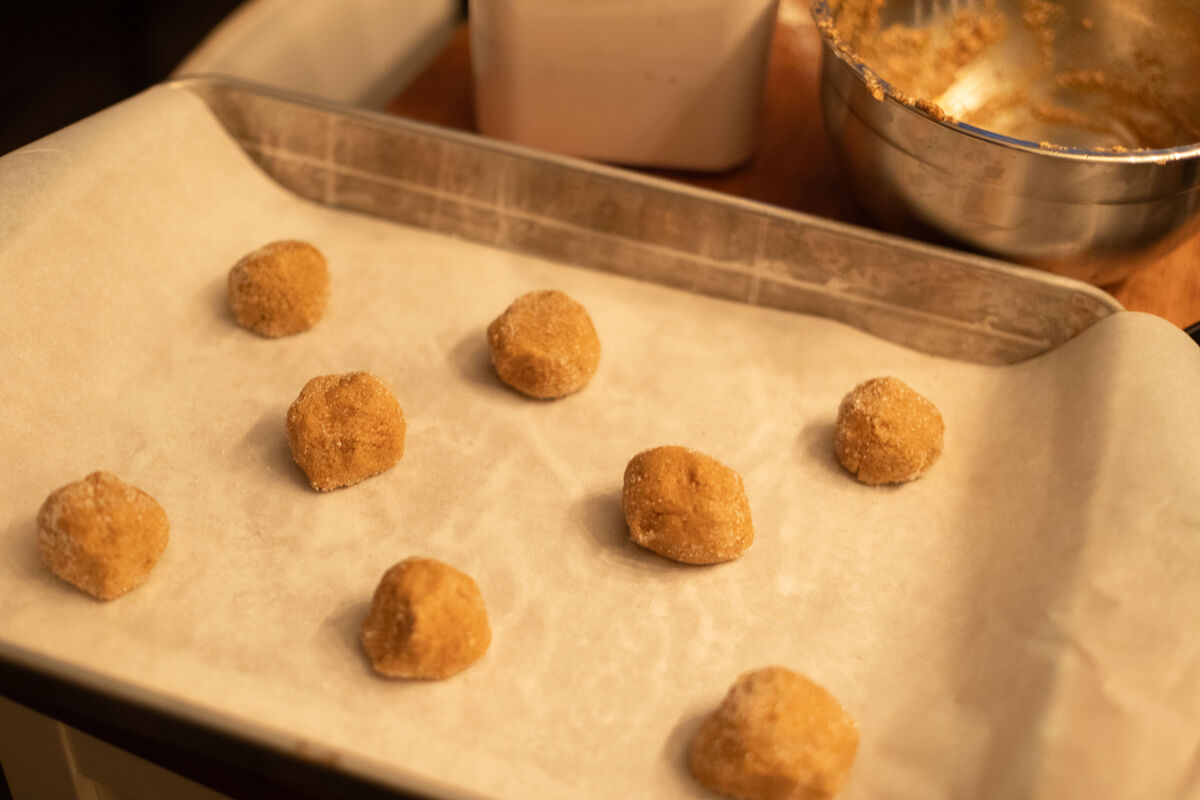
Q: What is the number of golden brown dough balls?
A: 8